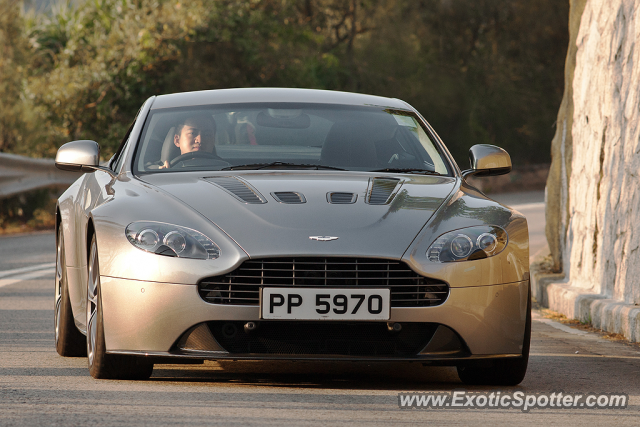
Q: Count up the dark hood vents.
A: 4